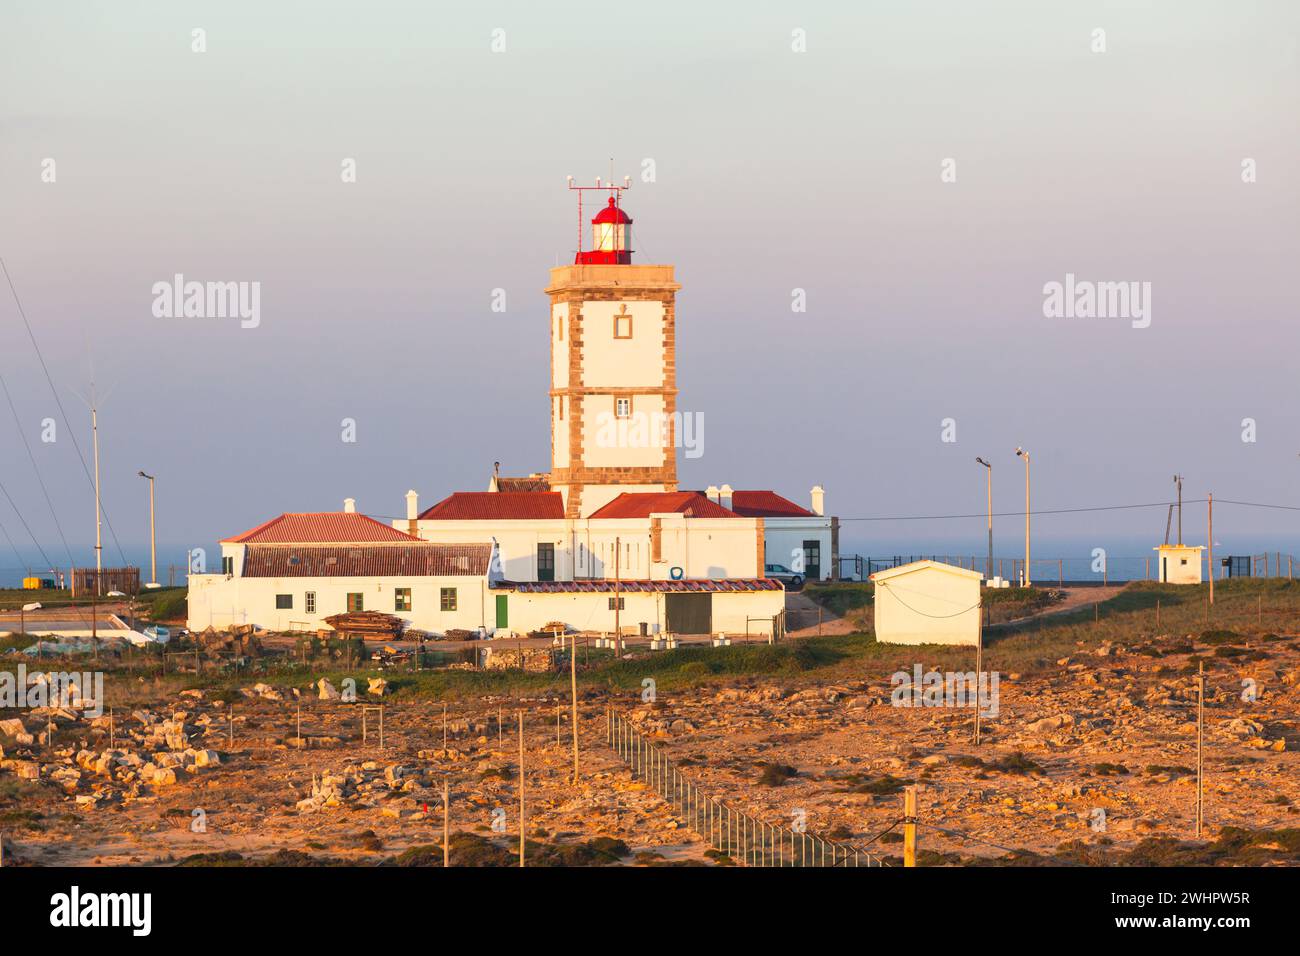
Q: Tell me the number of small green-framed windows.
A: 3